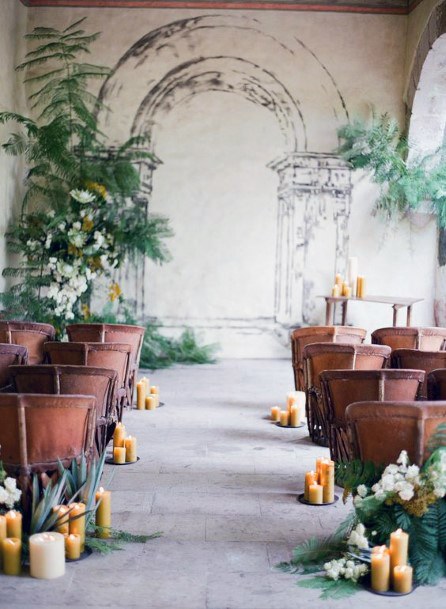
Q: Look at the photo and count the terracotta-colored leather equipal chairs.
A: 13